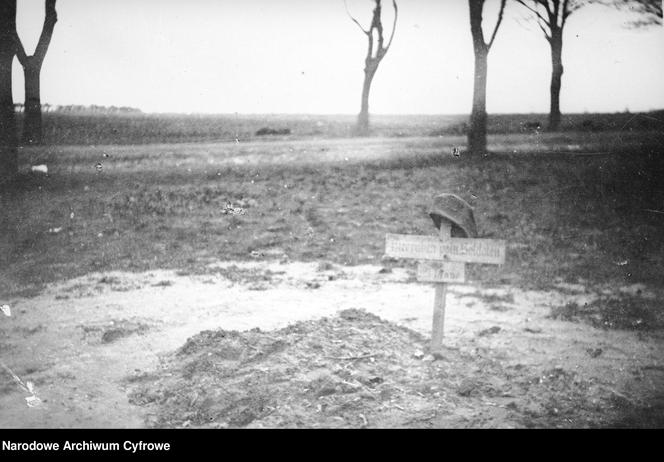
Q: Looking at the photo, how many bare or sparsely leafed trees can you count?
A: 5